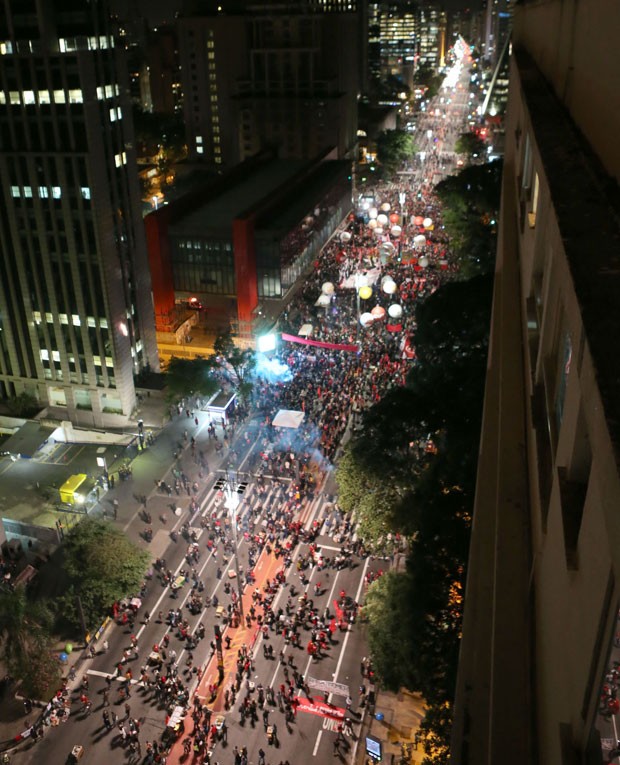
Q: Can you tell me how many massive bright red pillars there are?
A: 2